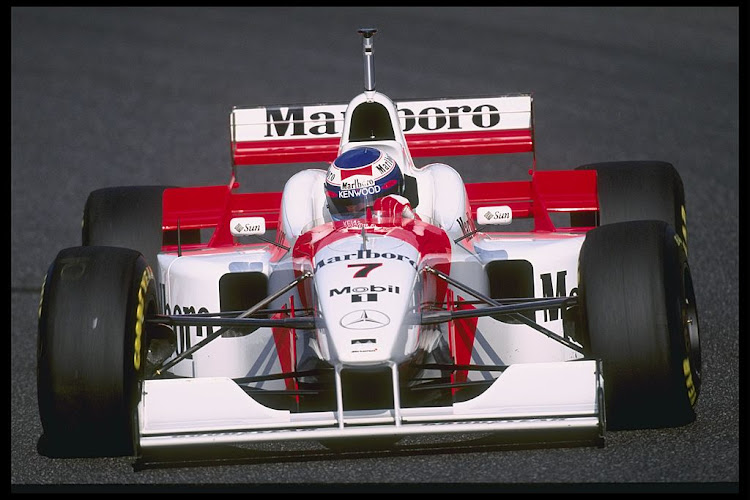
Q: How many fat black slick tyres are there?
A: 4